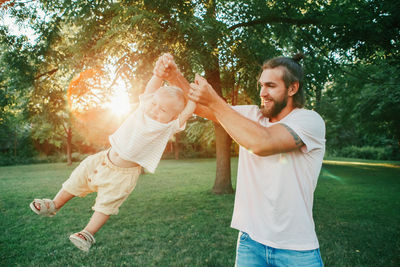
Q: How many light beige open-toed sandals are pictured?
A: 2